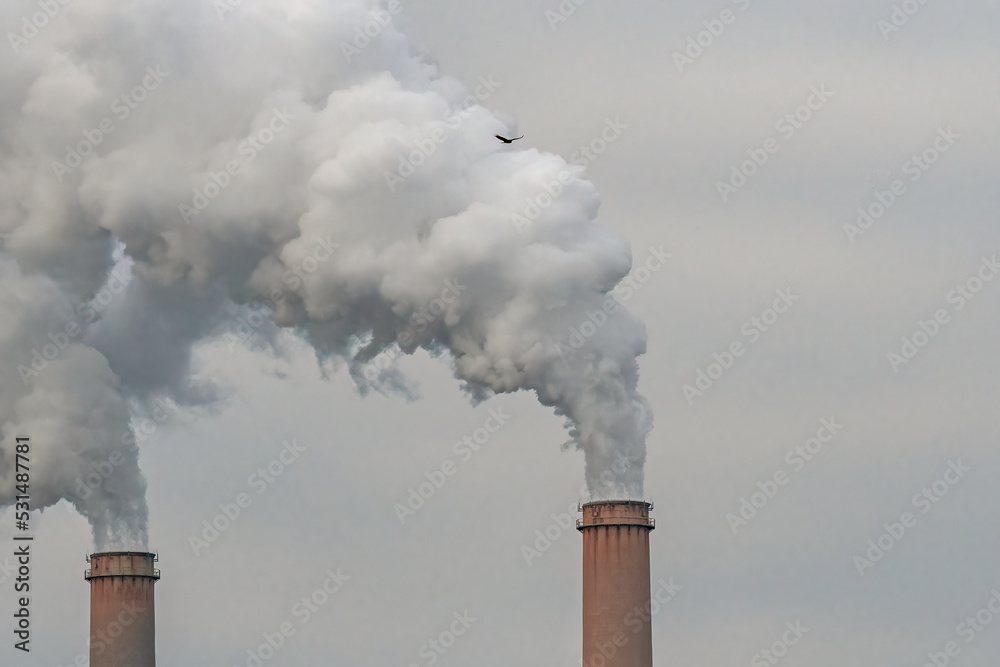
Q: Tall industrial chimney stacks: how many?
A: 2